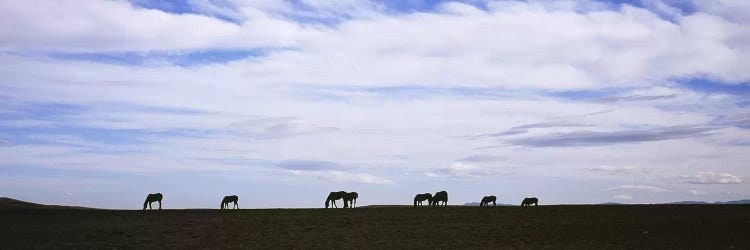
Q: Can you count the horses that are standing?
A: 8